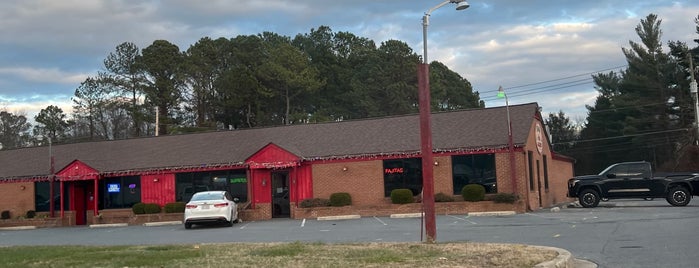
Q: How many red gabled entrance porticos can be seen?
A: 2